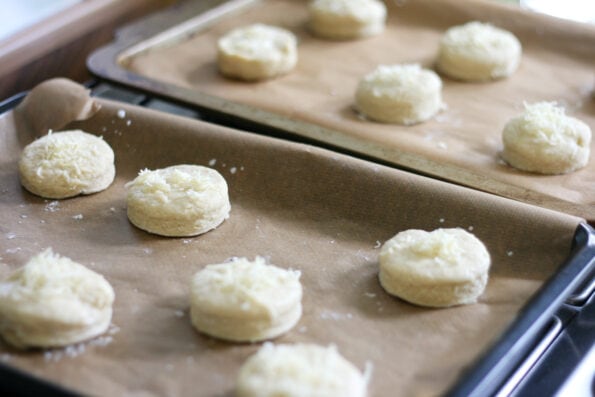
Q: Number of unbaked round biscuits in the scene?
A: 11